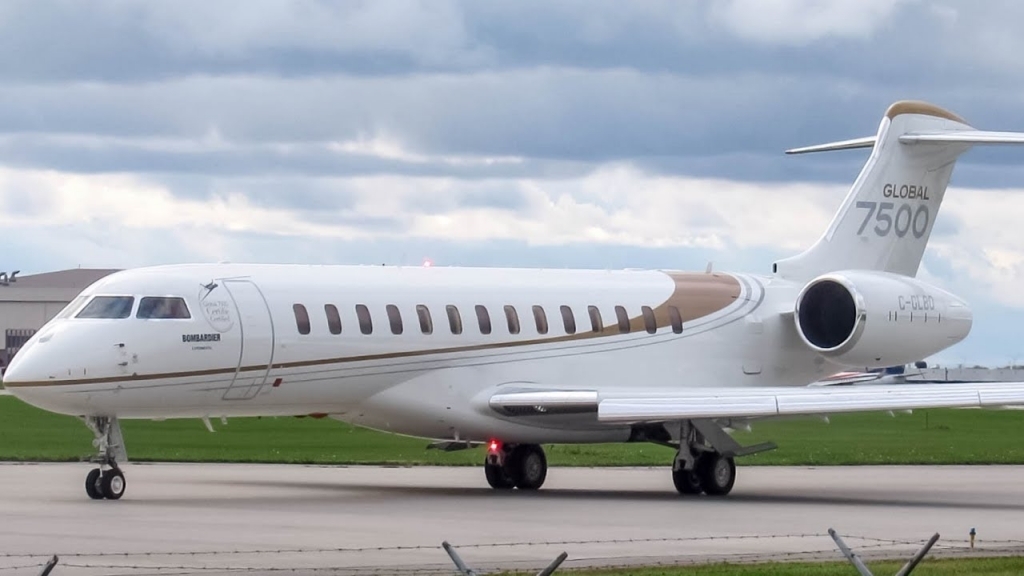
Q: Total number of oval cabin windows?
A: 14